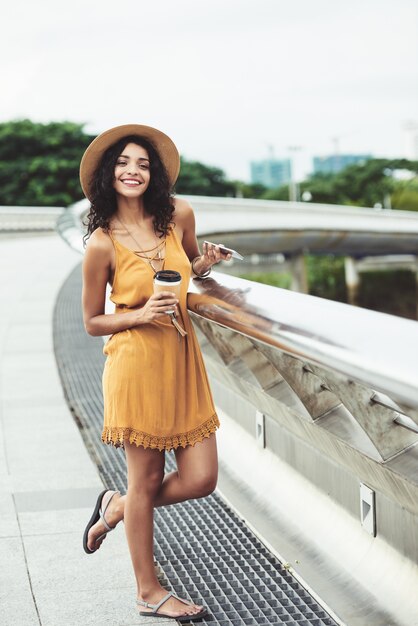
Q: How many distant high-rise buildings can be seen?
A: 2